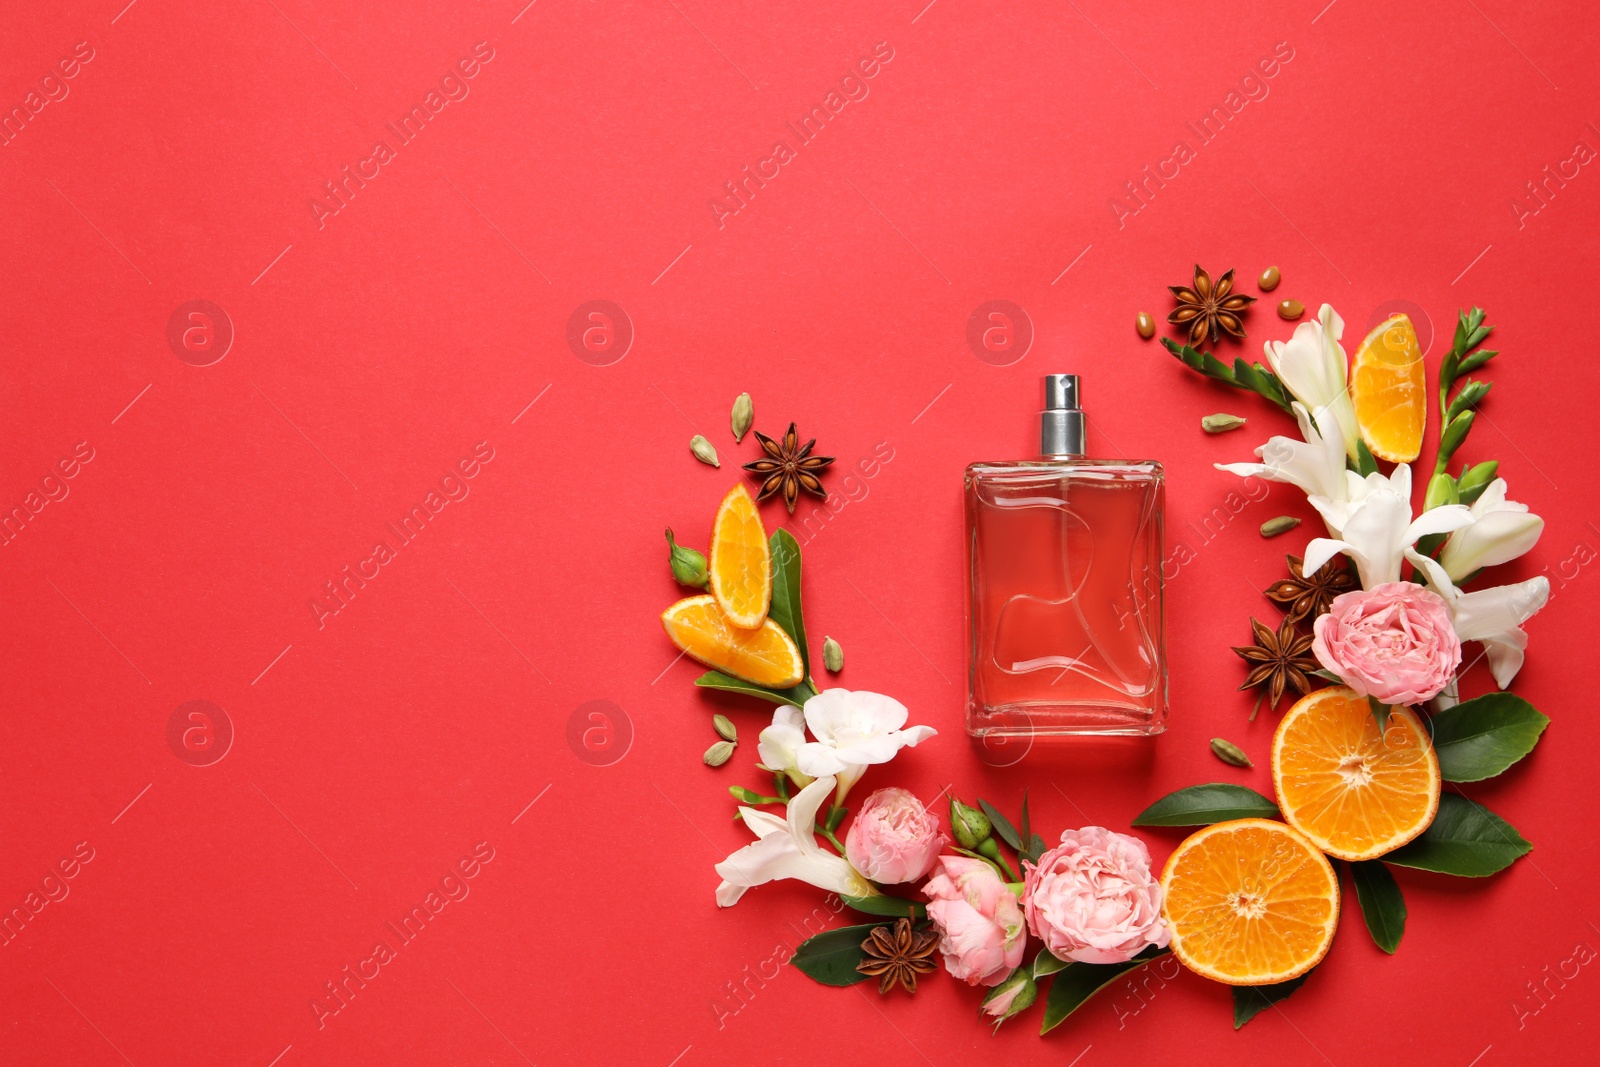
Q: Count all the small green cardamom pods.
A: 8